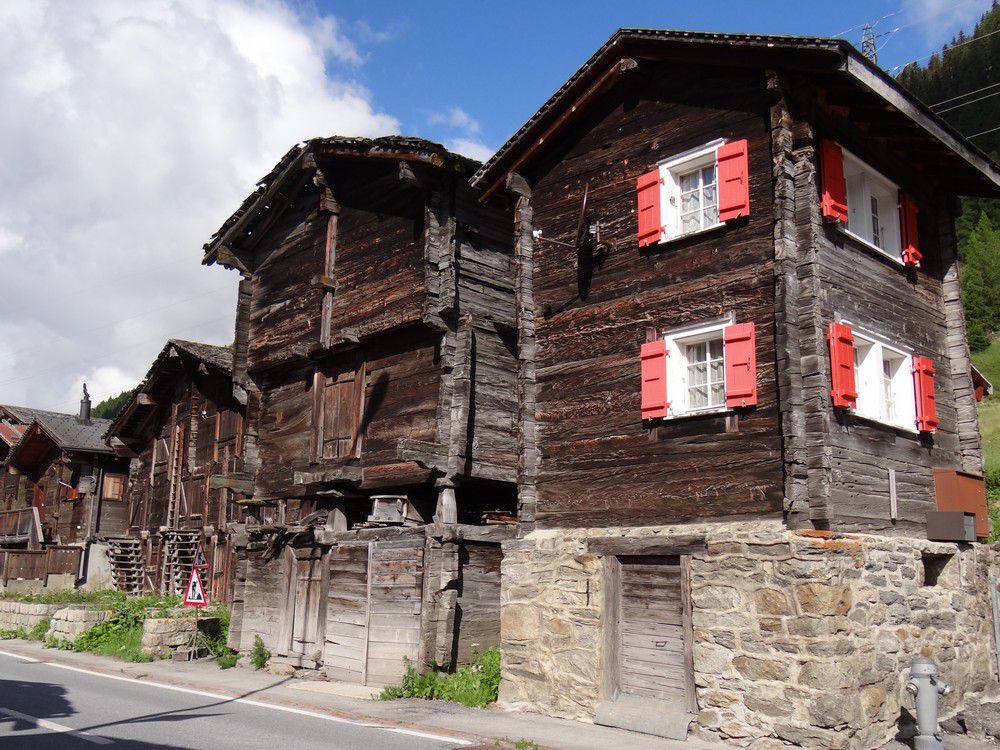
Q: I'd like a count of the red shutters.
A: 8